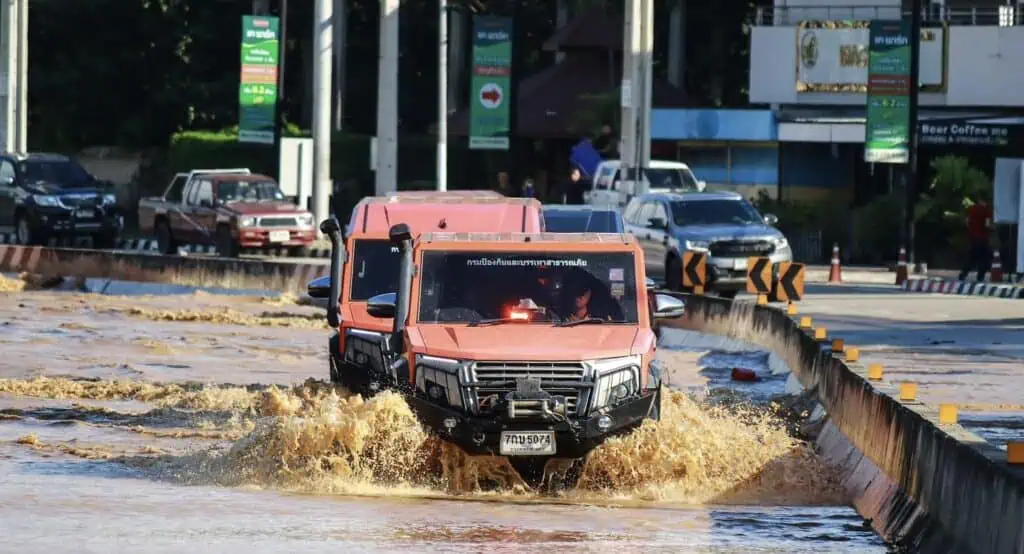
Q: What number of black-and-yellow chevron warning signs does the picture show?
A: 3